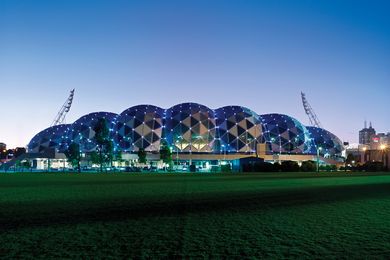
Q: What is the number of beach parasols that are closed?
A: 0